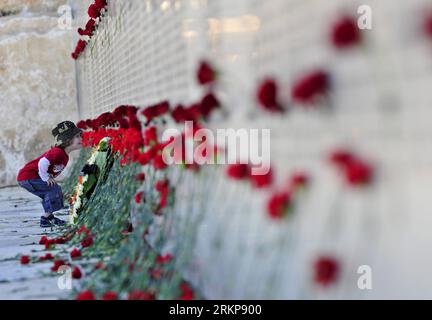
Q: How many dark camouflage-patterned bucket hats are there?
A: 1